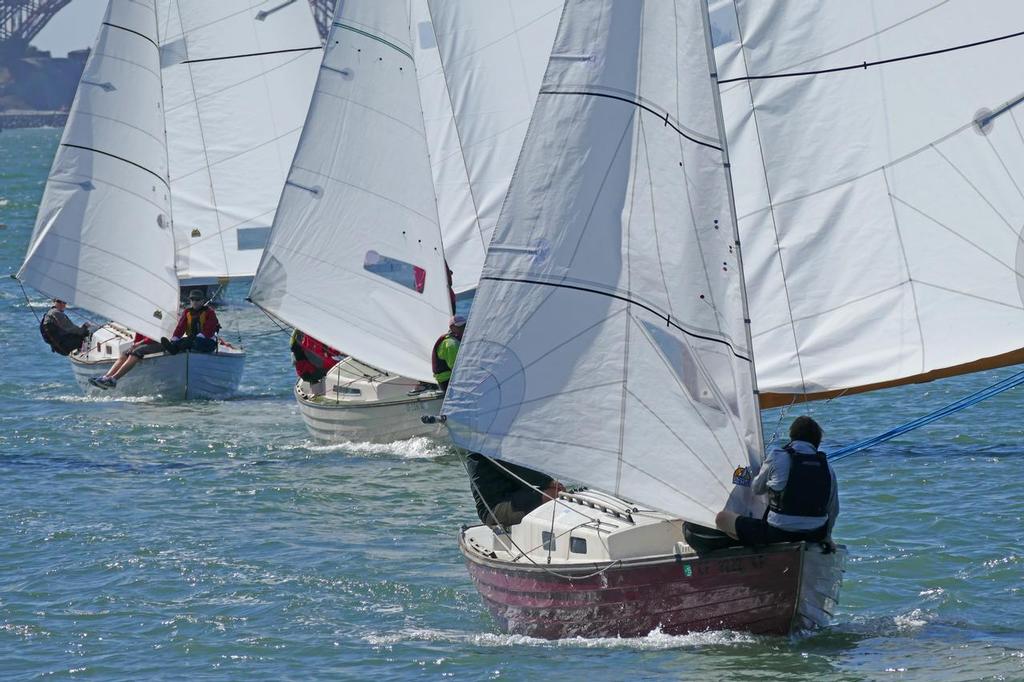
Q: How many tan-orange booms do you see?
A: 1